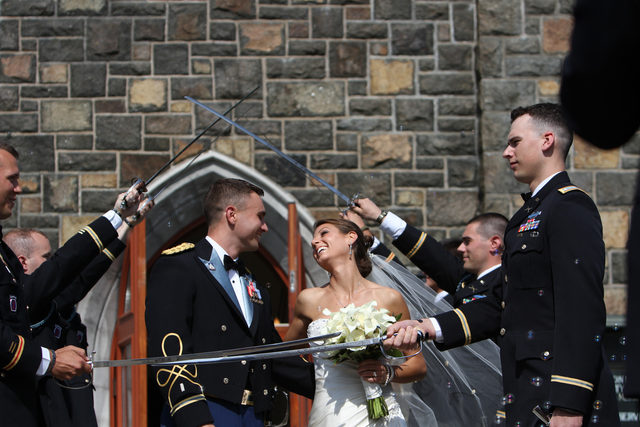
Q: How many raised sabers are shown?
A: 4